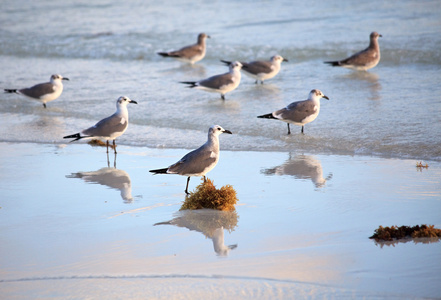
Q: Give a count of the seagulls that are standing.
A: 8